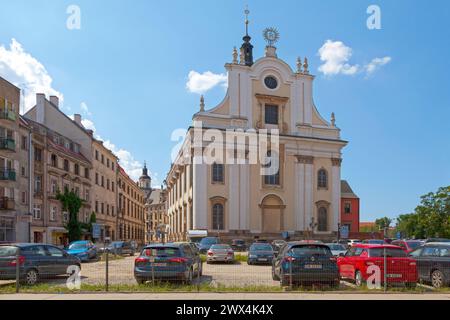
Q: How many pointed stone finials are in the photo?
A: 6